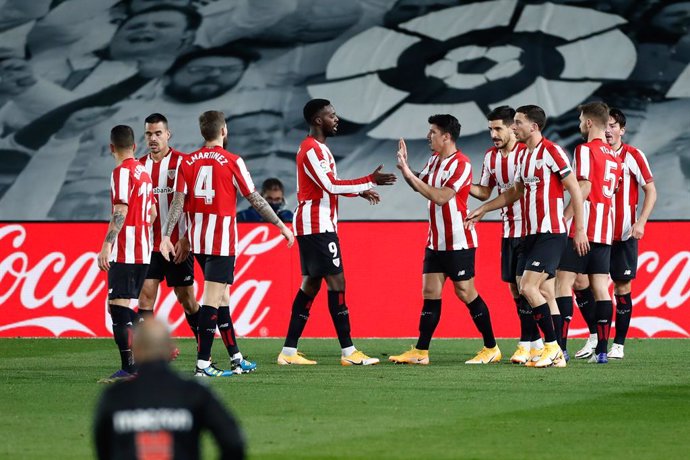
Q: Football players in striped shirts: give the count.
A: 9